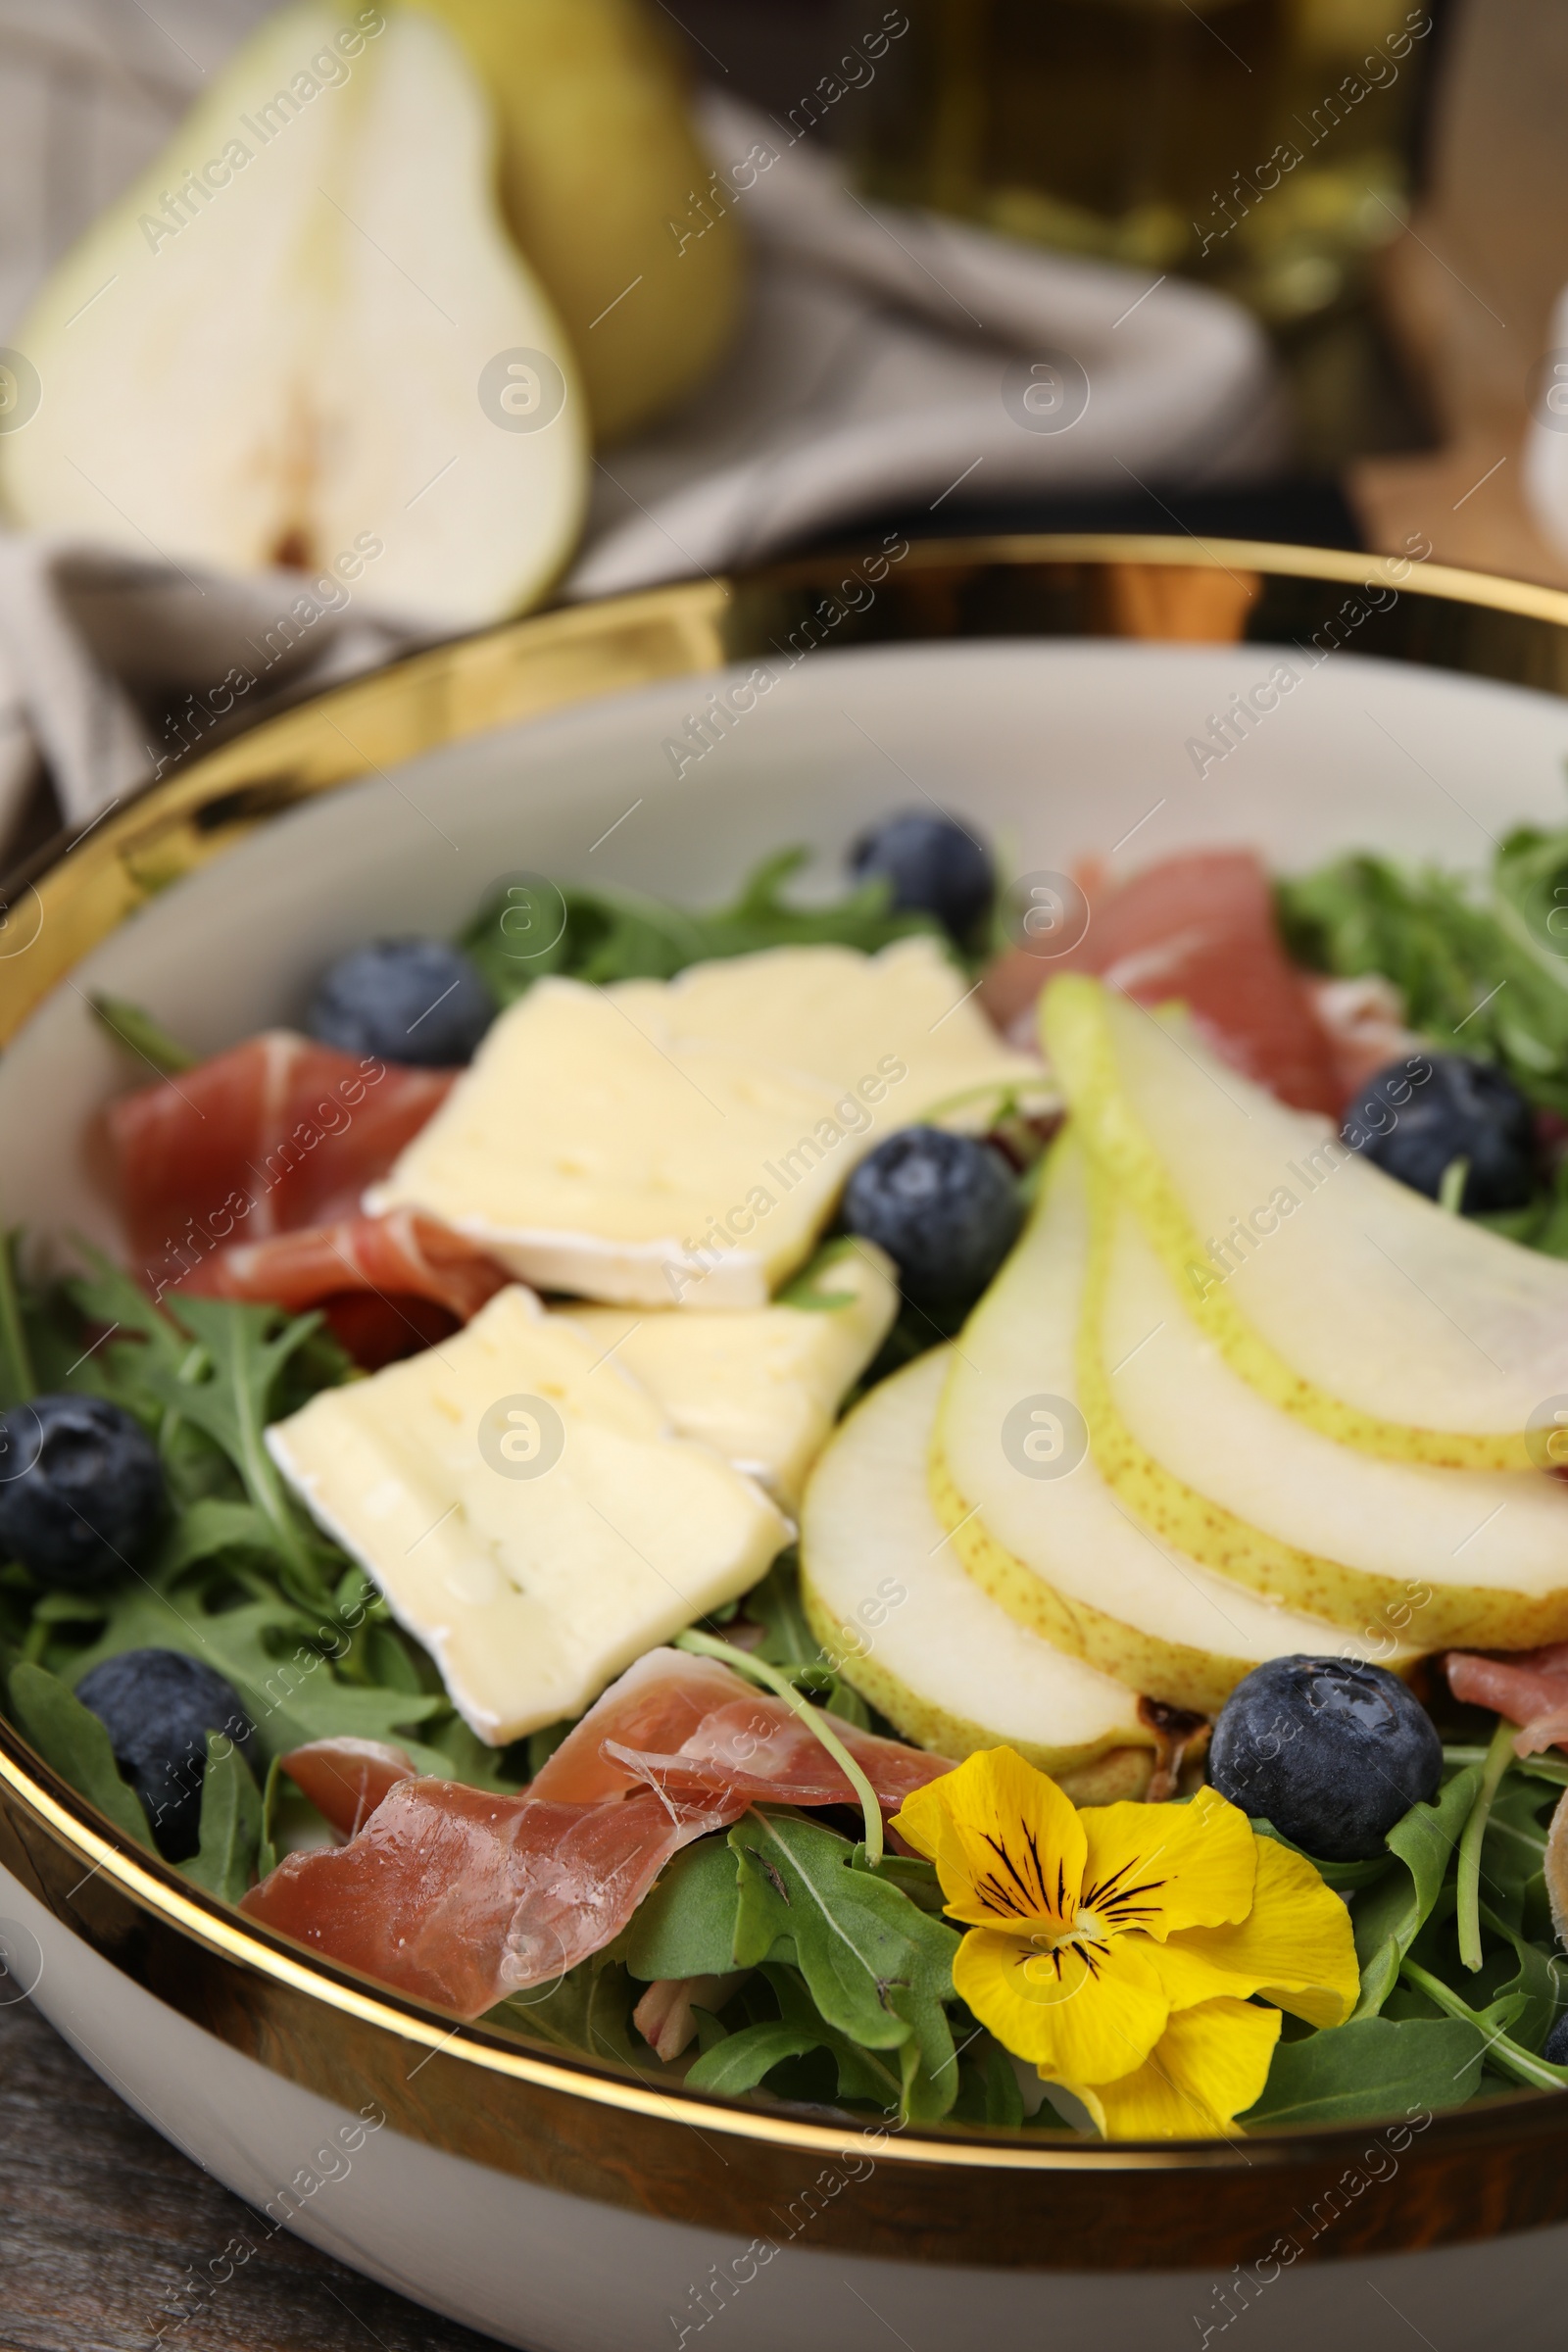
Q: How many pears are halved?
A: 1